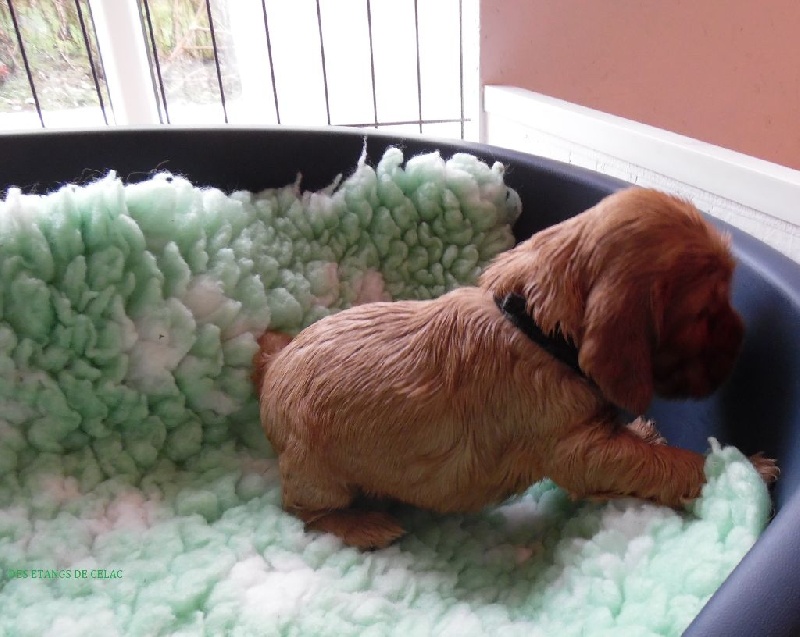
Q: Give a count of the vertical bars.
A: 9